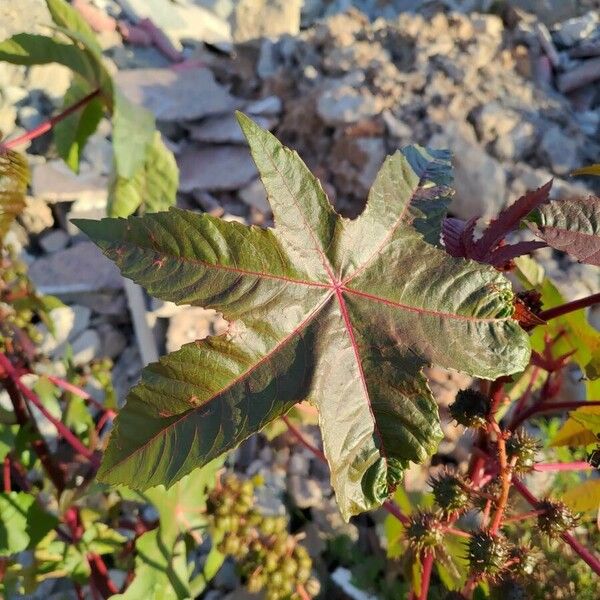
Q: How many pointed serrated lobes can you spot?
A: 6